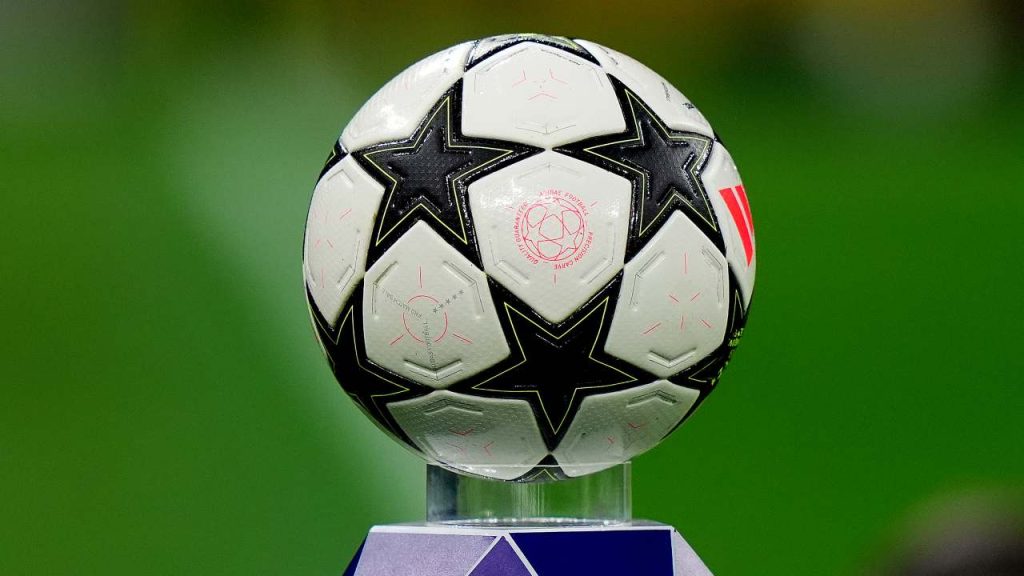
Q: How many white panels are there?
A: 10